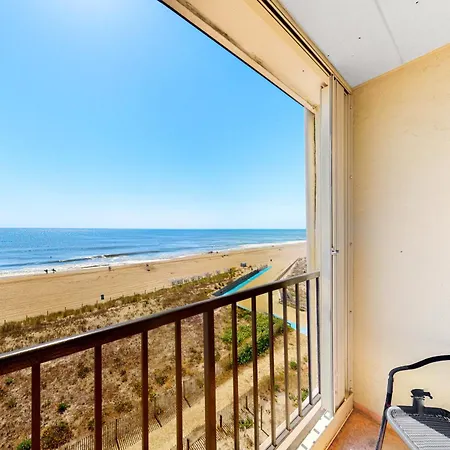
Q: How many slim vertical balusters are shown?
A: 11